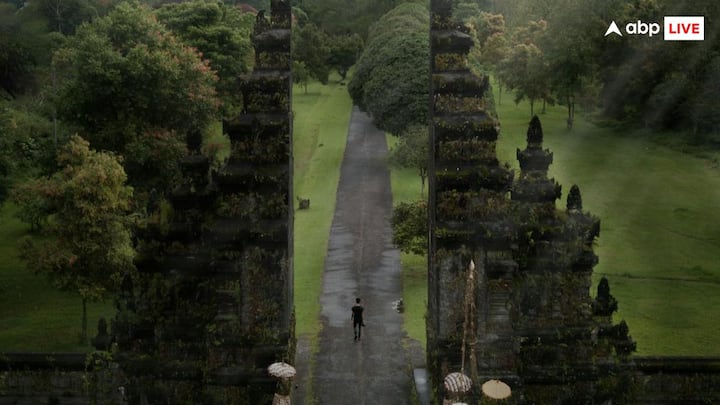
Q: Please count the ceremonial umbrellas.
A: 3